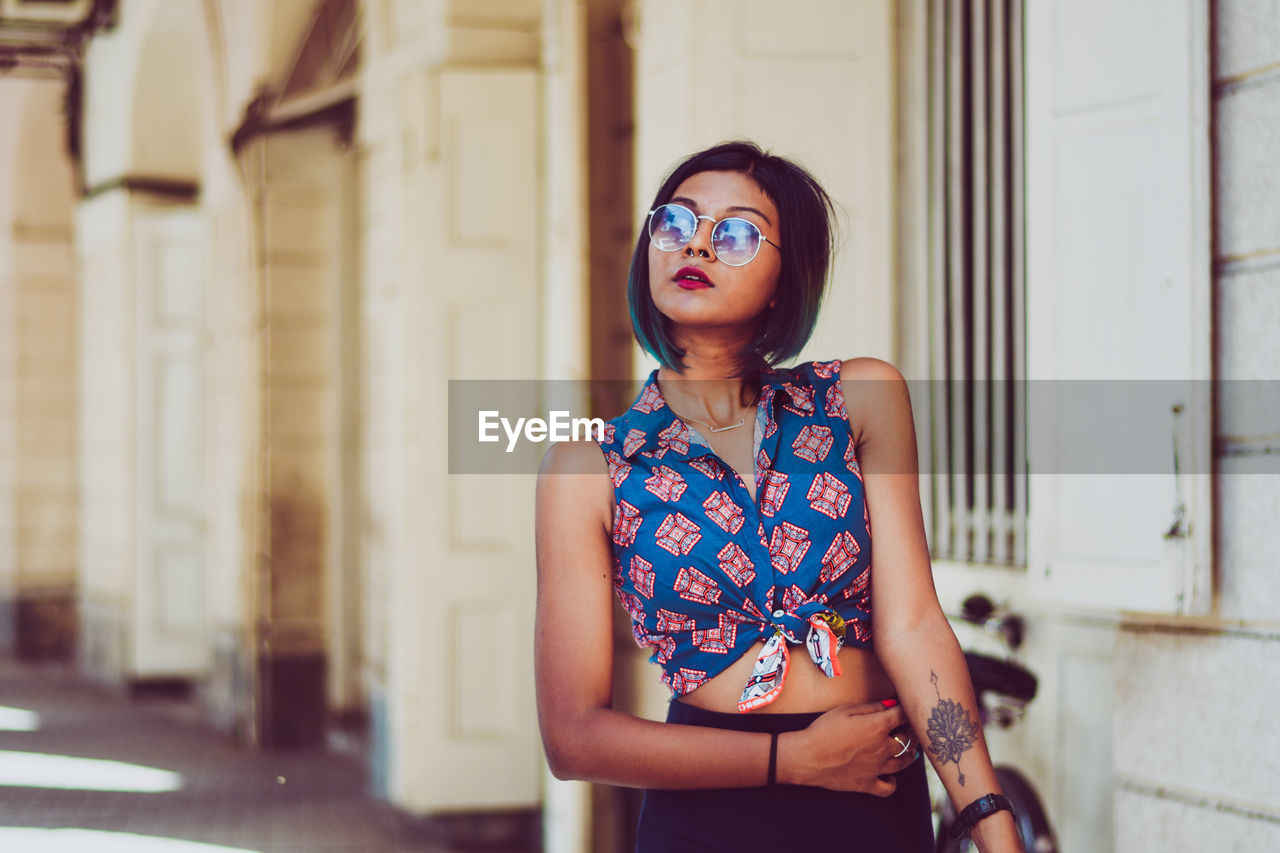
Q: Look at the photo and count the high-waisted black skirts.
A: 1